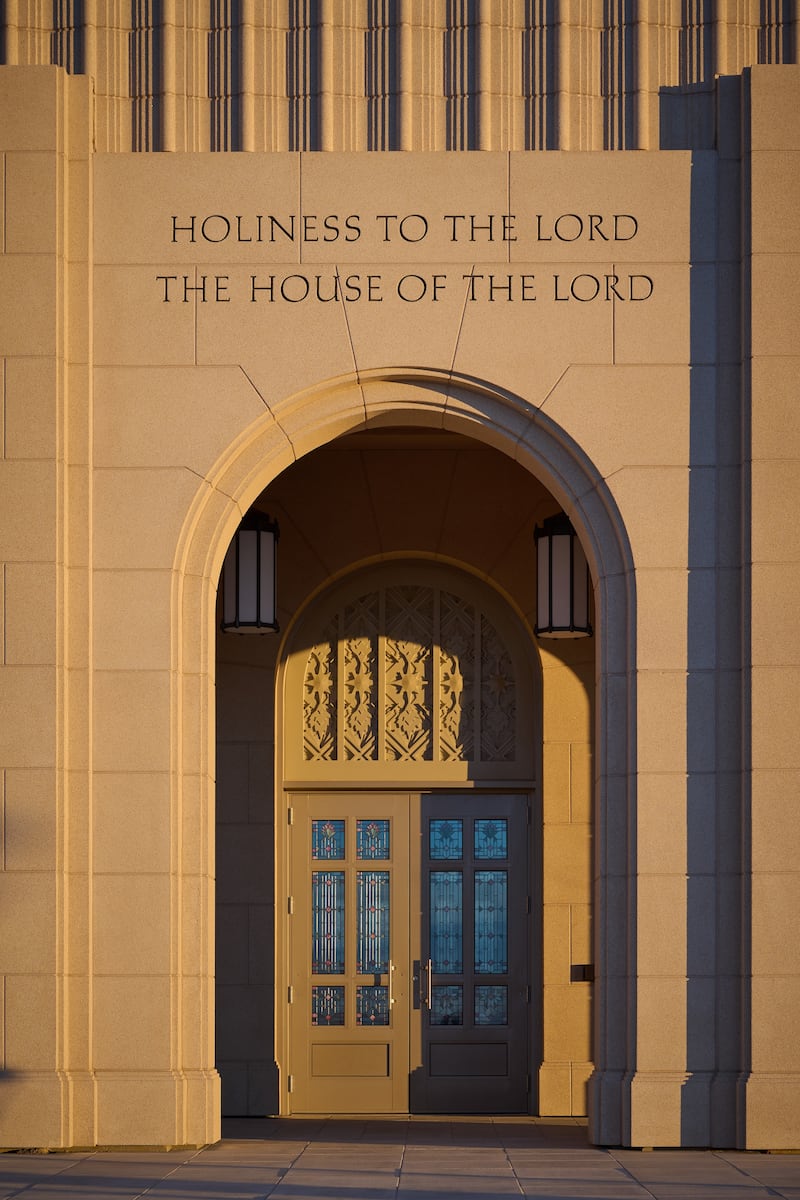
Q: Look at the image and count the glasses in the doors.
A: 12